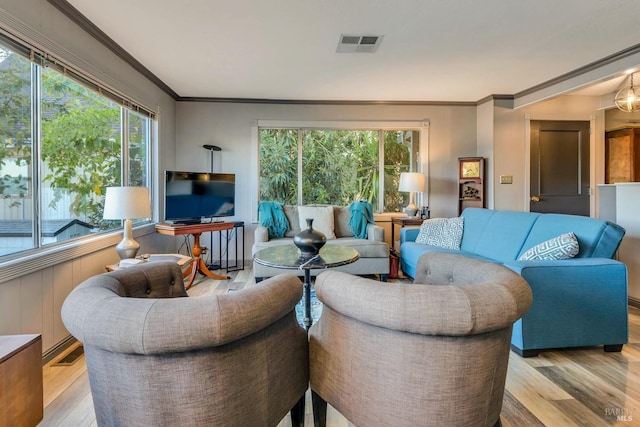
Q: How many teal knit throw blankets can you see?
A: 2